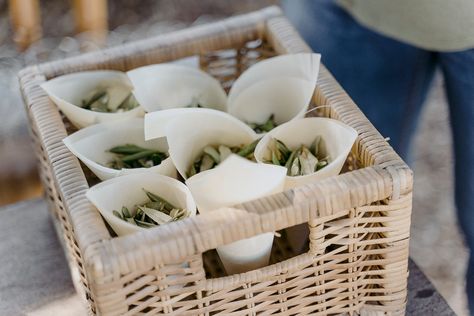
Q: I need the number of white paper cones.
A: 8